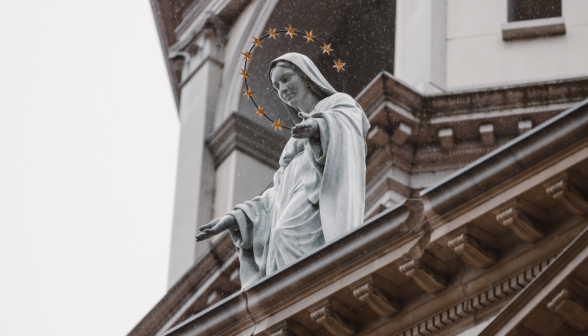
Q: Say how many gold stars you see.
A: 11